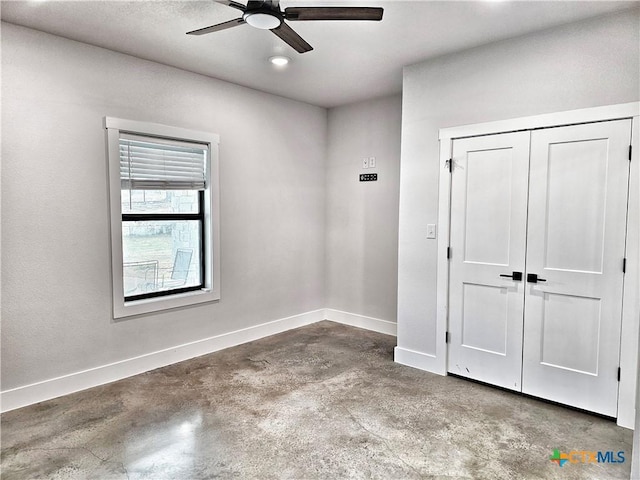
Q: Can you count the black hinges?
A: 6